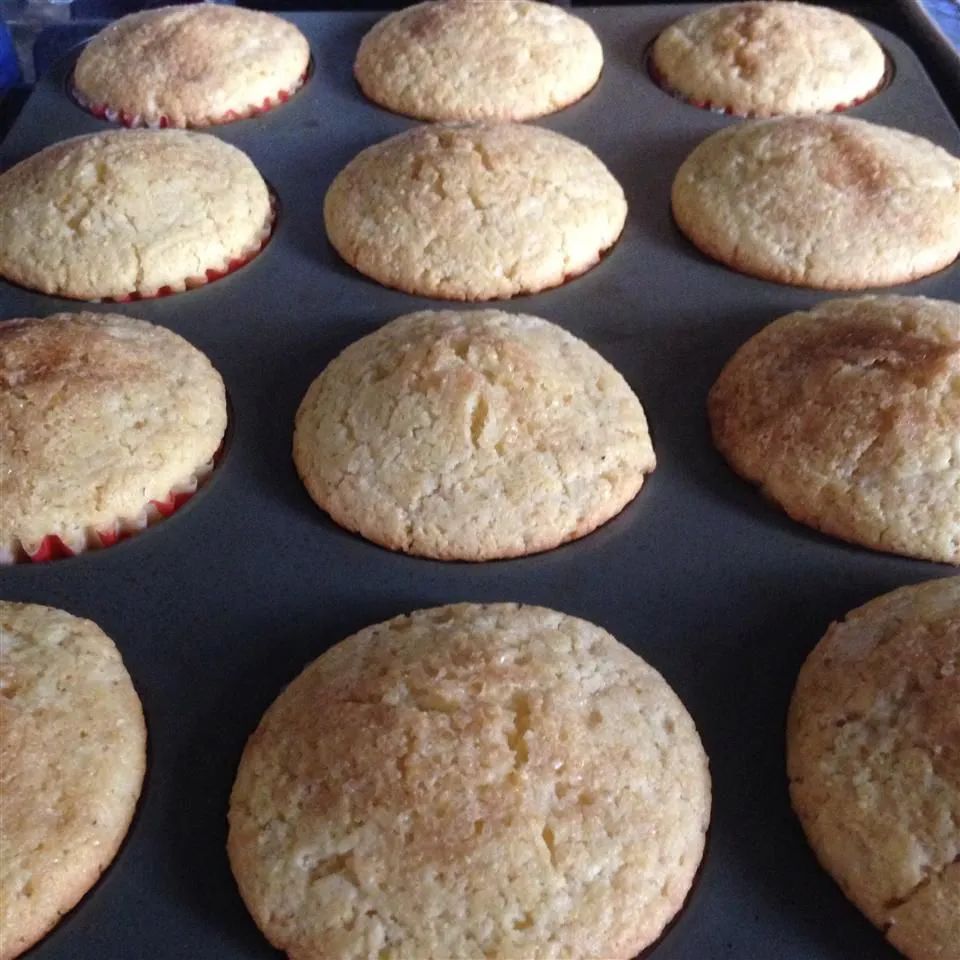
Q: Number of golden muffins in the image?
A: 12